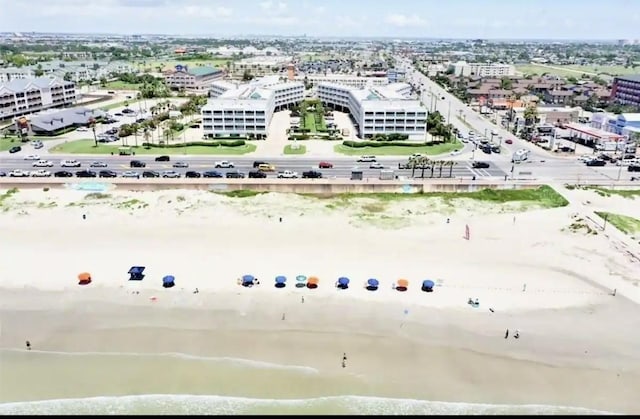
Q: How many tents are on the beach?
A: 11